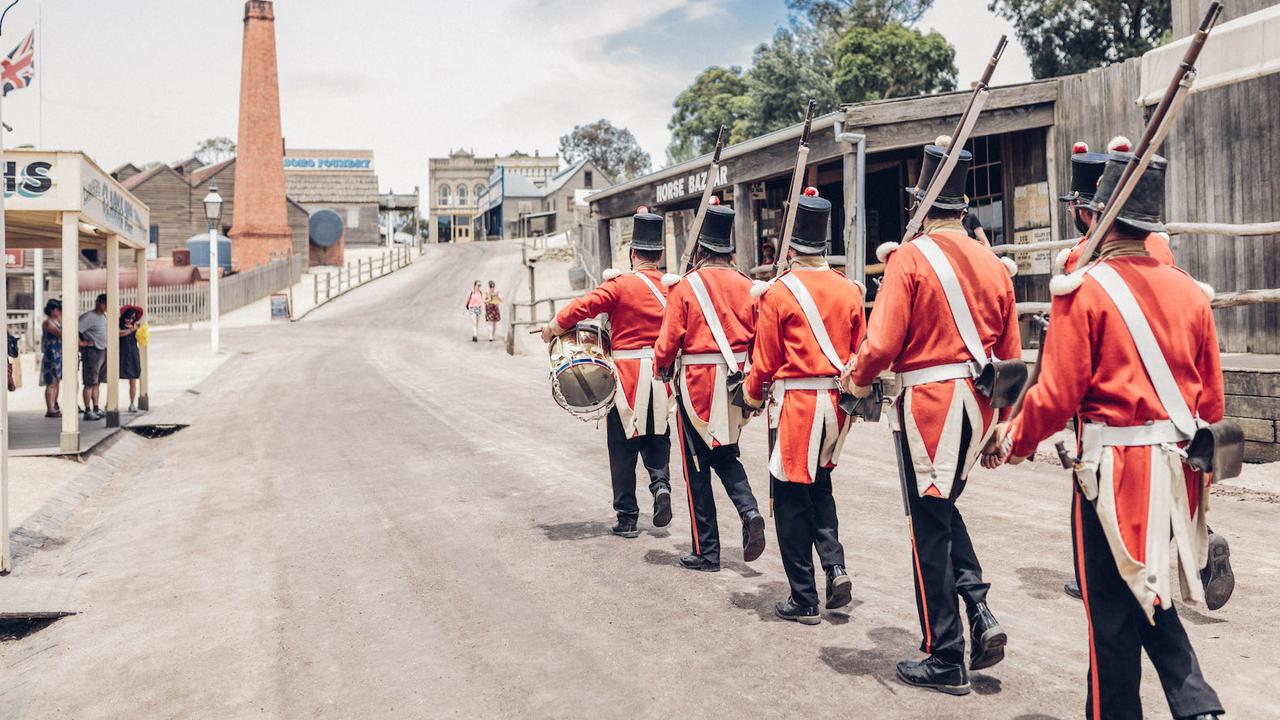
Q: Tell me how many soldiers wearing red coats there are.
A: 6